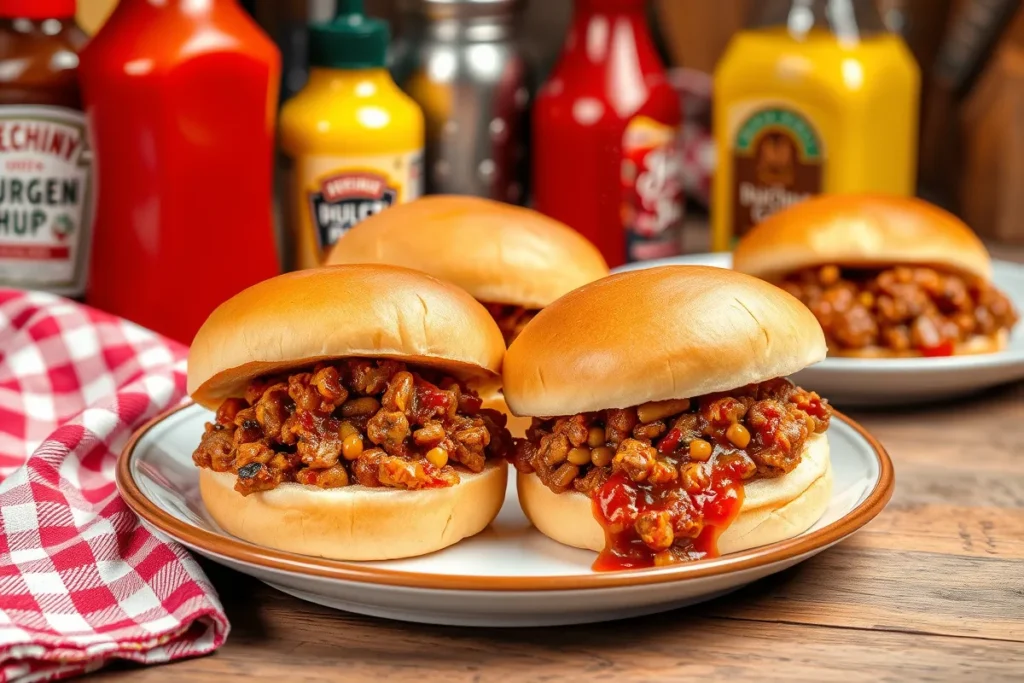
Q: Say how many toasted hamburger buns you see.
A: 4